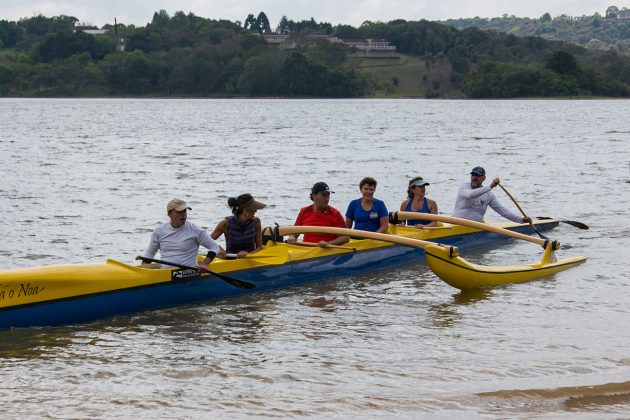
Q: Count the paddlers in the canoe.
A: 6